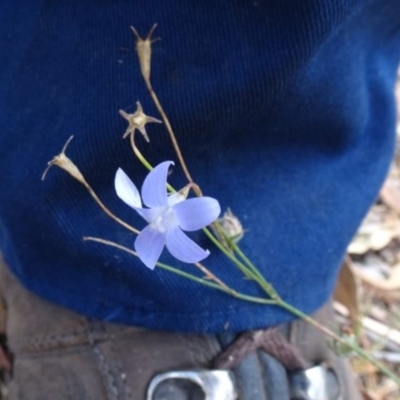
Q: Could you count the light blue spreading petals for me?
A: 5